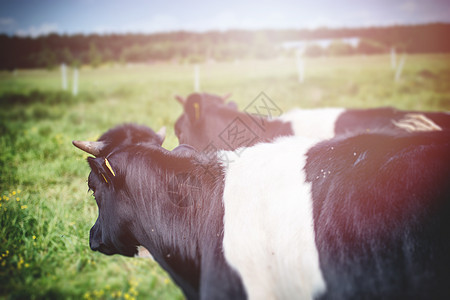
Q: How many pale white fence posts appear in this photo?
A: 6